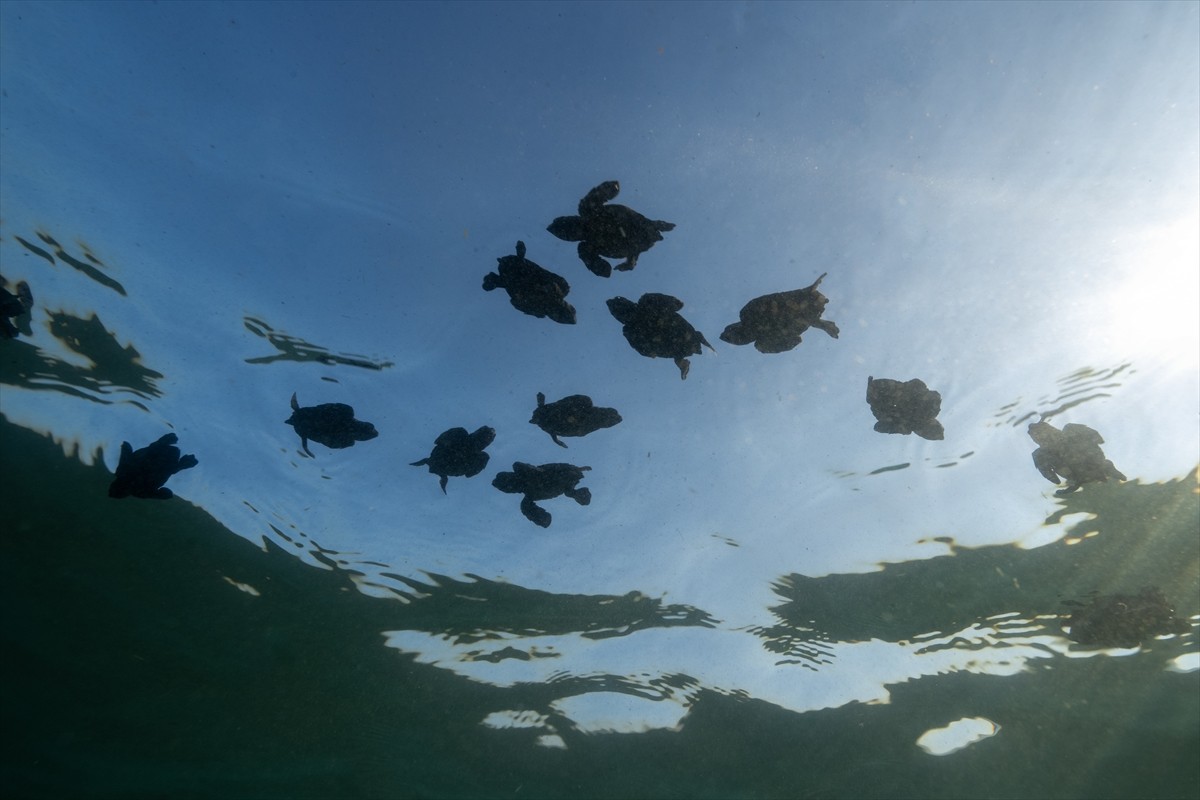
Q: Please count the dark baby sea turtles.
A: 12